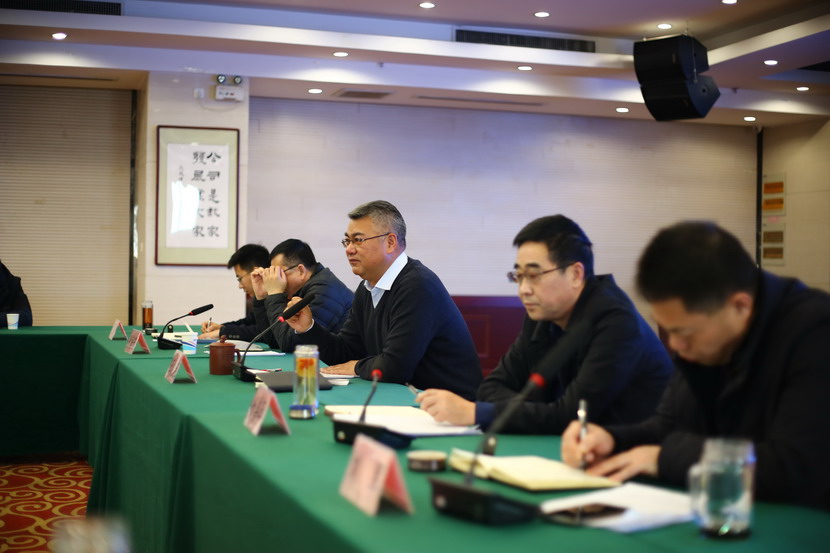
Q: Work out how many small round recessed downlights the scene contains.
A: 12